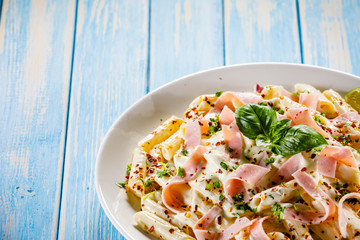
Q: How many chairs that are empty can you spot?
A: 0